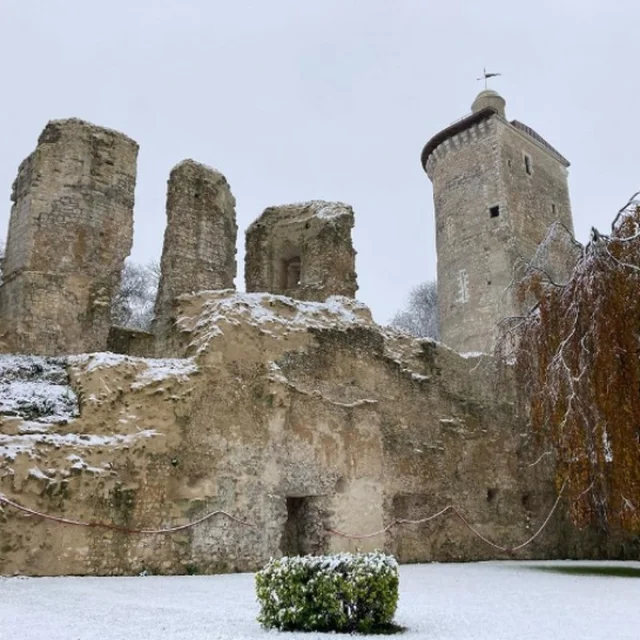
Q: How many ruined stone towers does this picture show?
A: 3